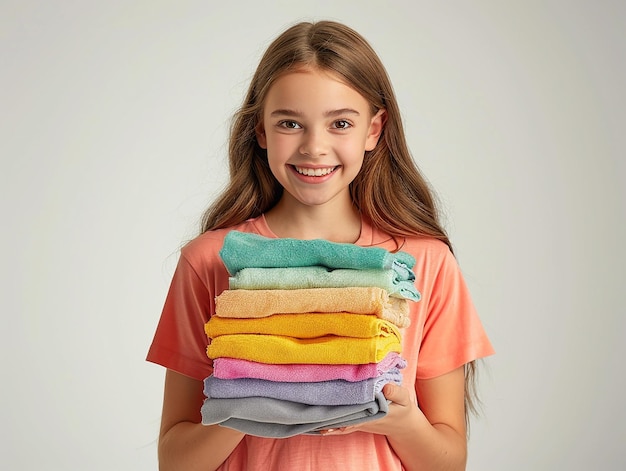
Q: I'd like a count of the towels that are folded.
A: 8